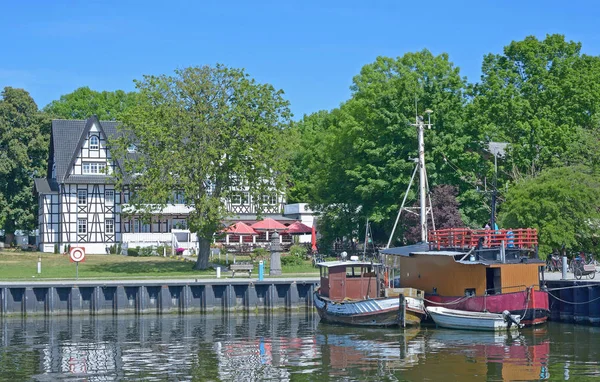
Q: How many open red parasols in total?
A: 3